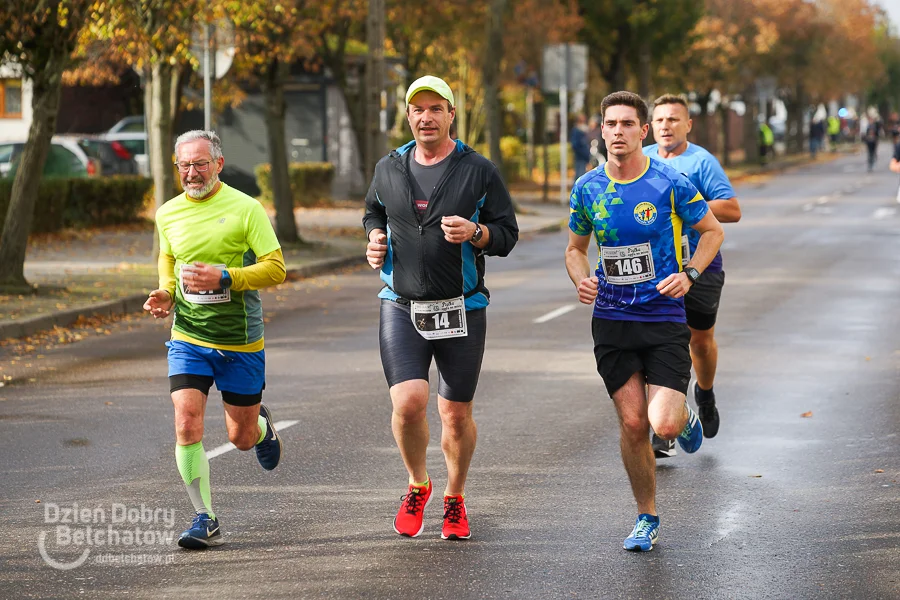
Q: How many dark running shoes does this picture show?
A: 4